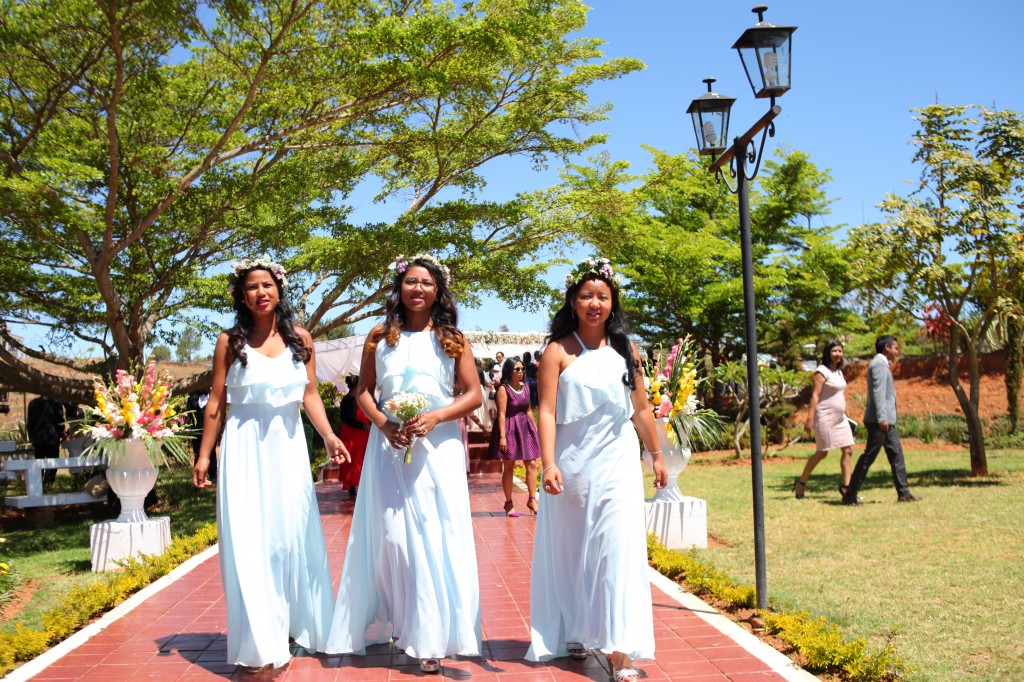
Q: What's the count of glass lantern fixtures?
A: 2